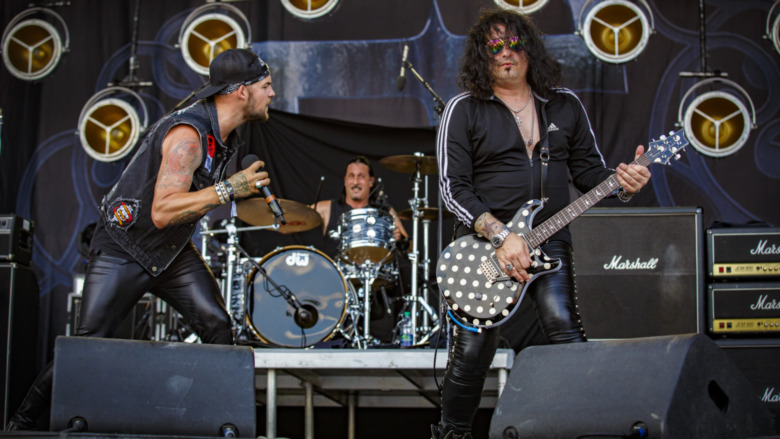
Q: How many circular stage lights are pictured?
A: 8